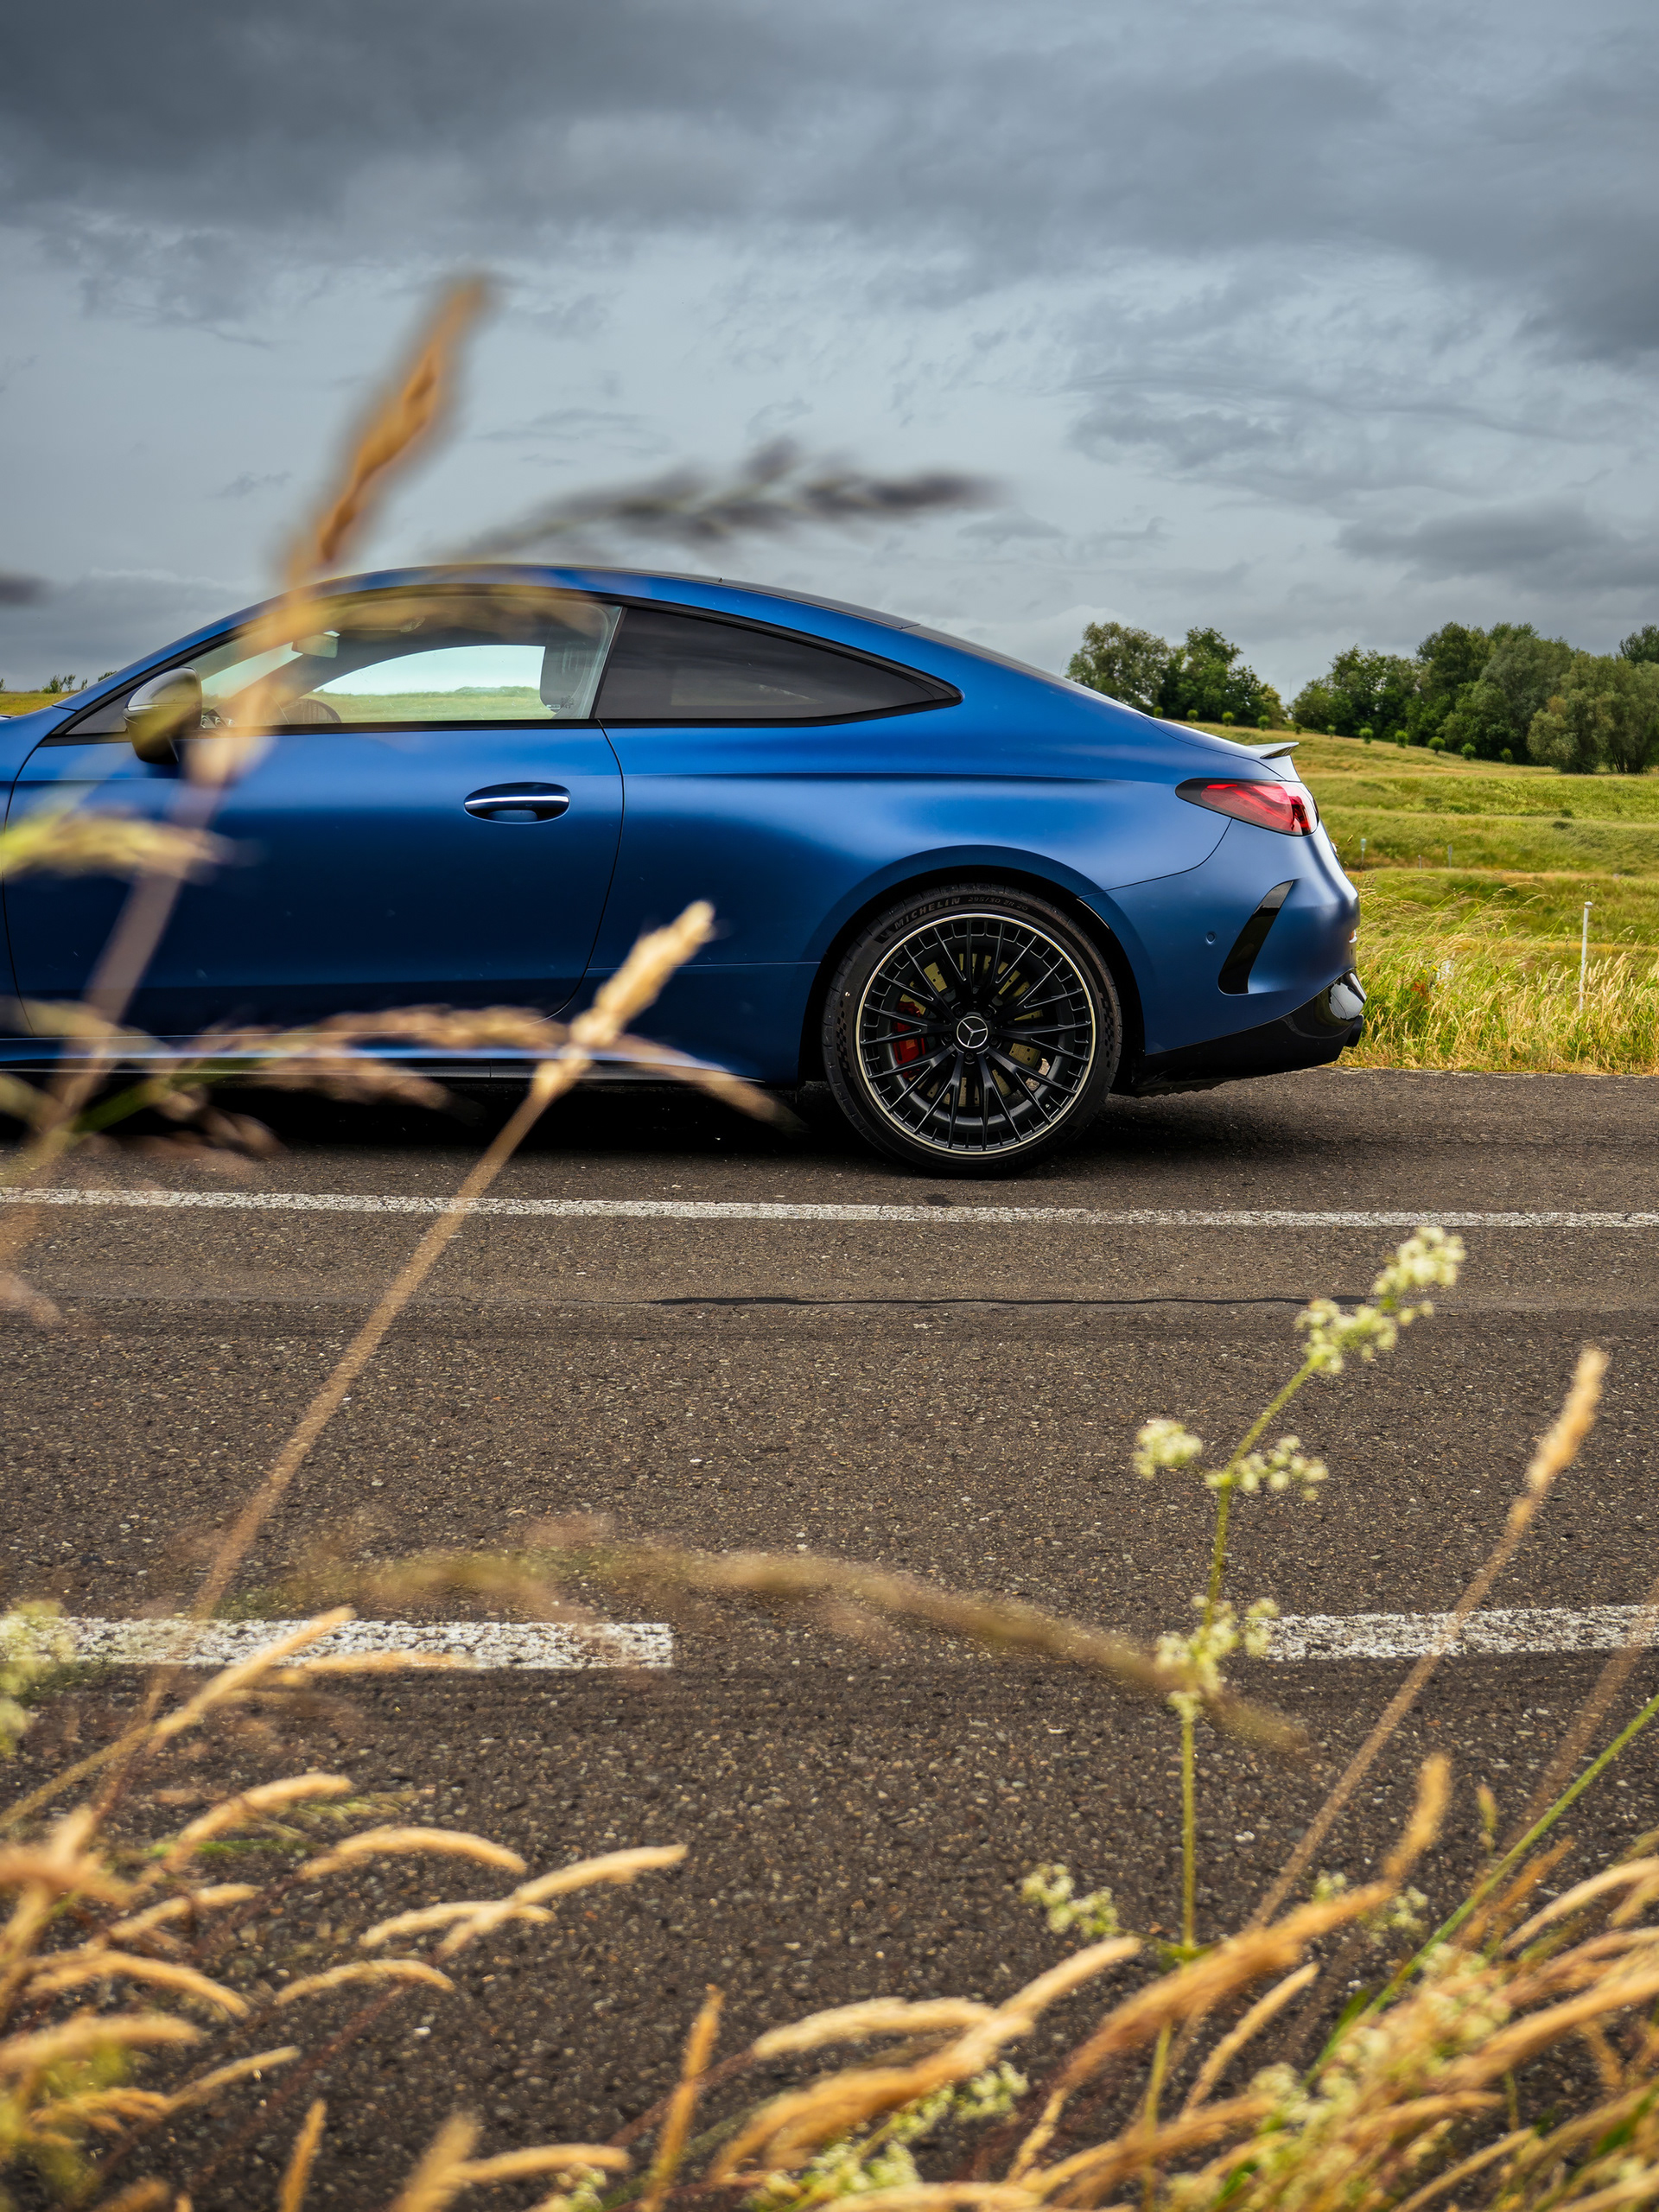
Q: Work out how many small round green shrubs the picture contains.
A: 11